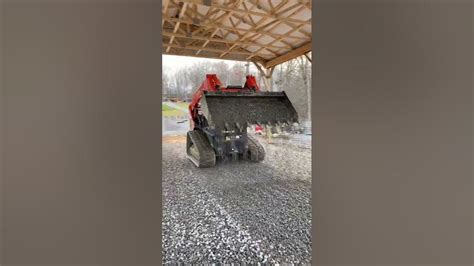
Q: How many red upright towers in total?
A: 2